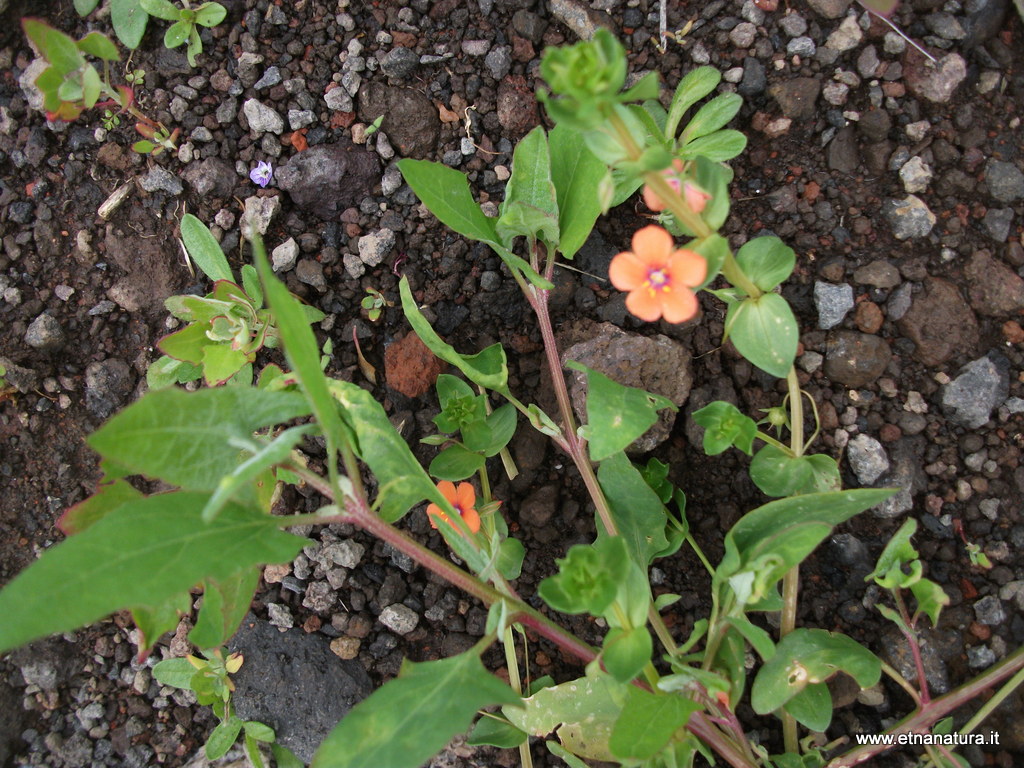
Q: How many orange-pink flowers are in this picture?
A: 3